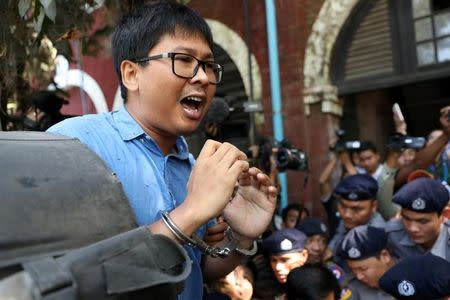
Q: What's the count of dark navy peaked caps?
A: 6